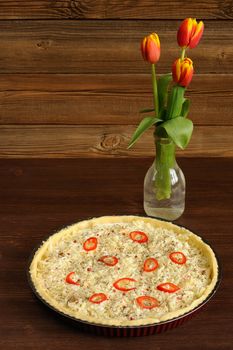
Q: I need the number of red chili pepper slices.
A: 10